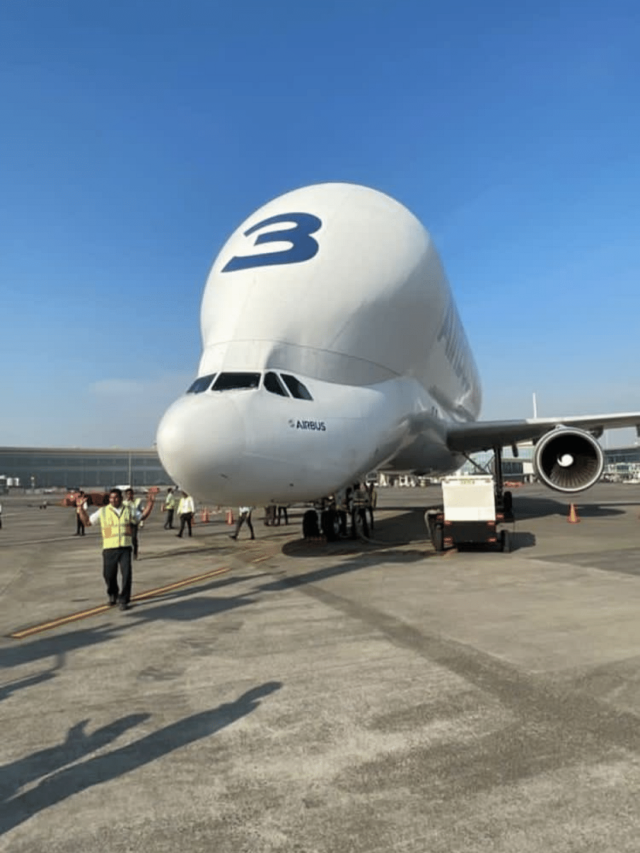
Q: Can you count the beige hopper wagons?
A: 0